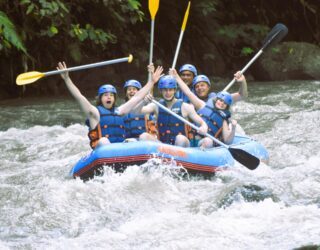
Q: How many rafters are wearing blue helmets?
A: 6